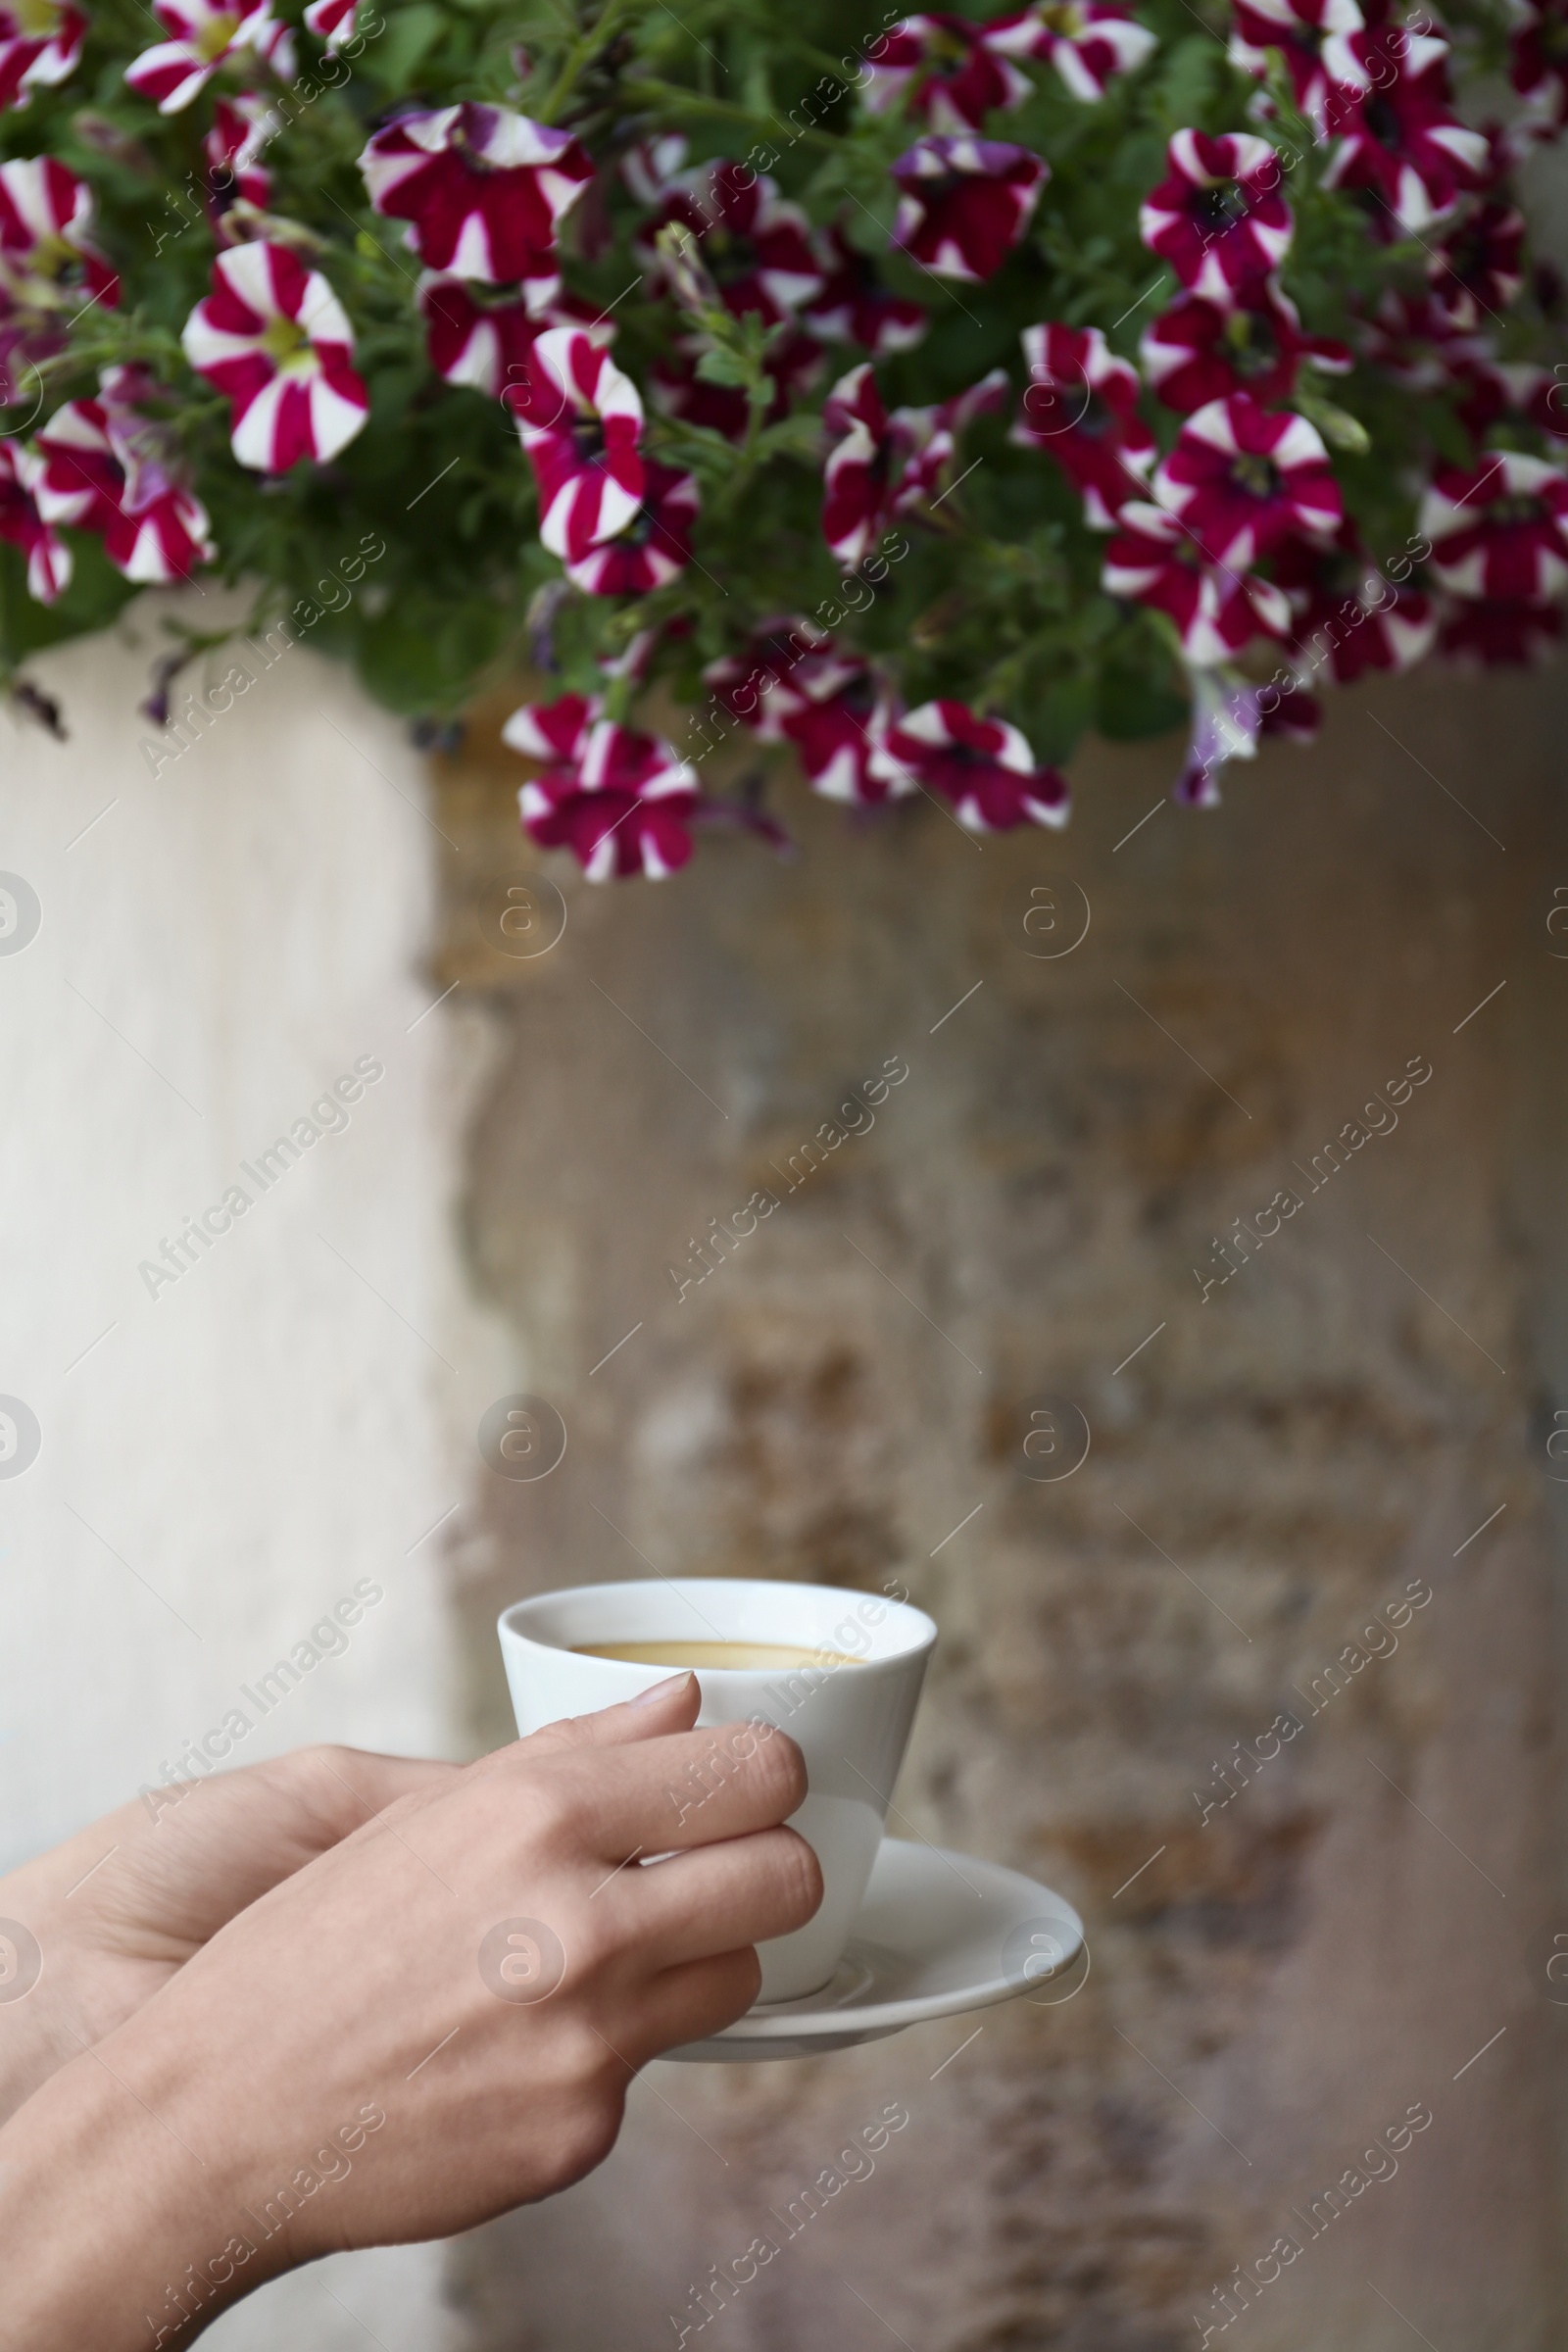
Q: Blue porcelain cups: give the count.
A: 0